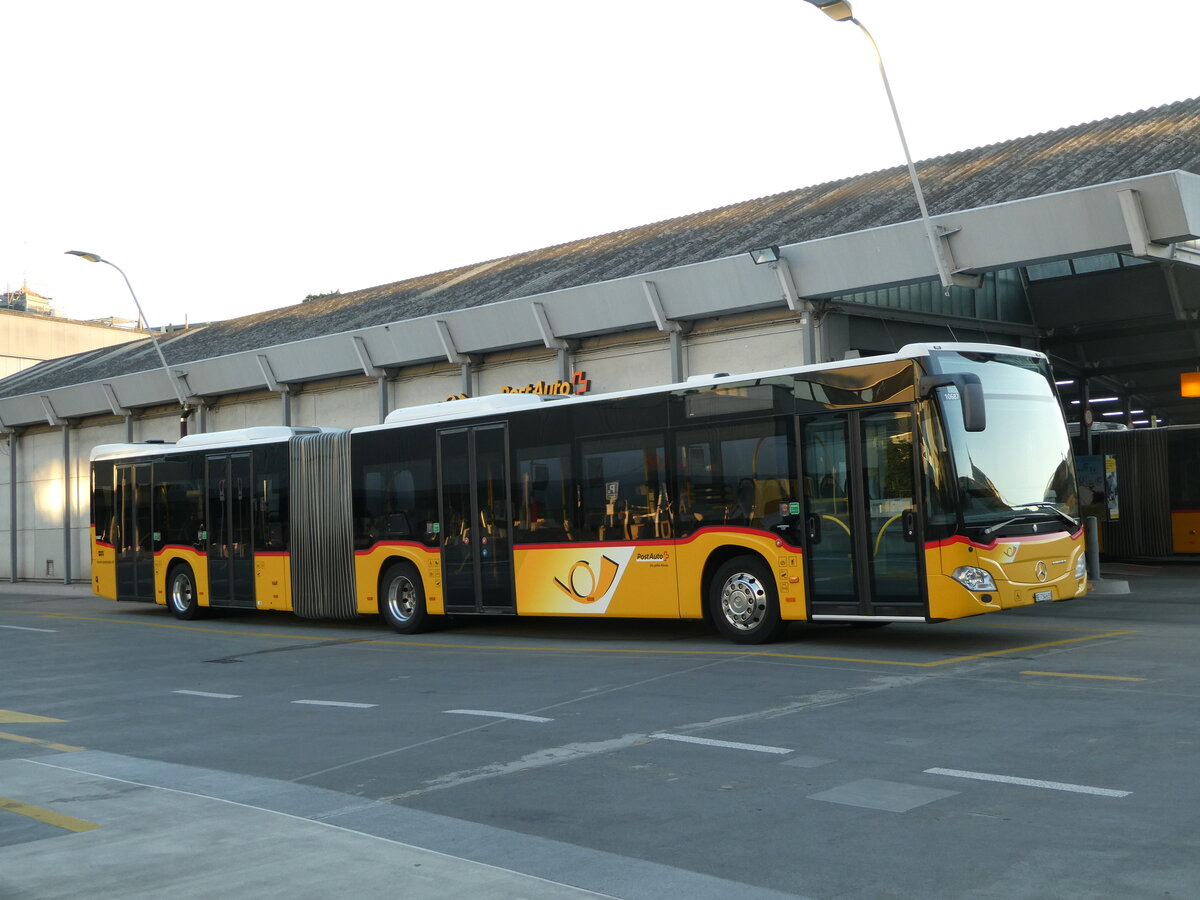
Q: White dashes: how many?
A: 6